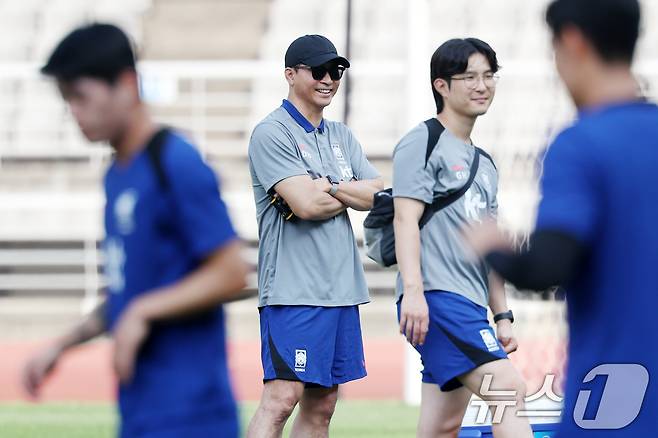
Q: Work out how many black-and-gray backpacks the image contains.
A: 1